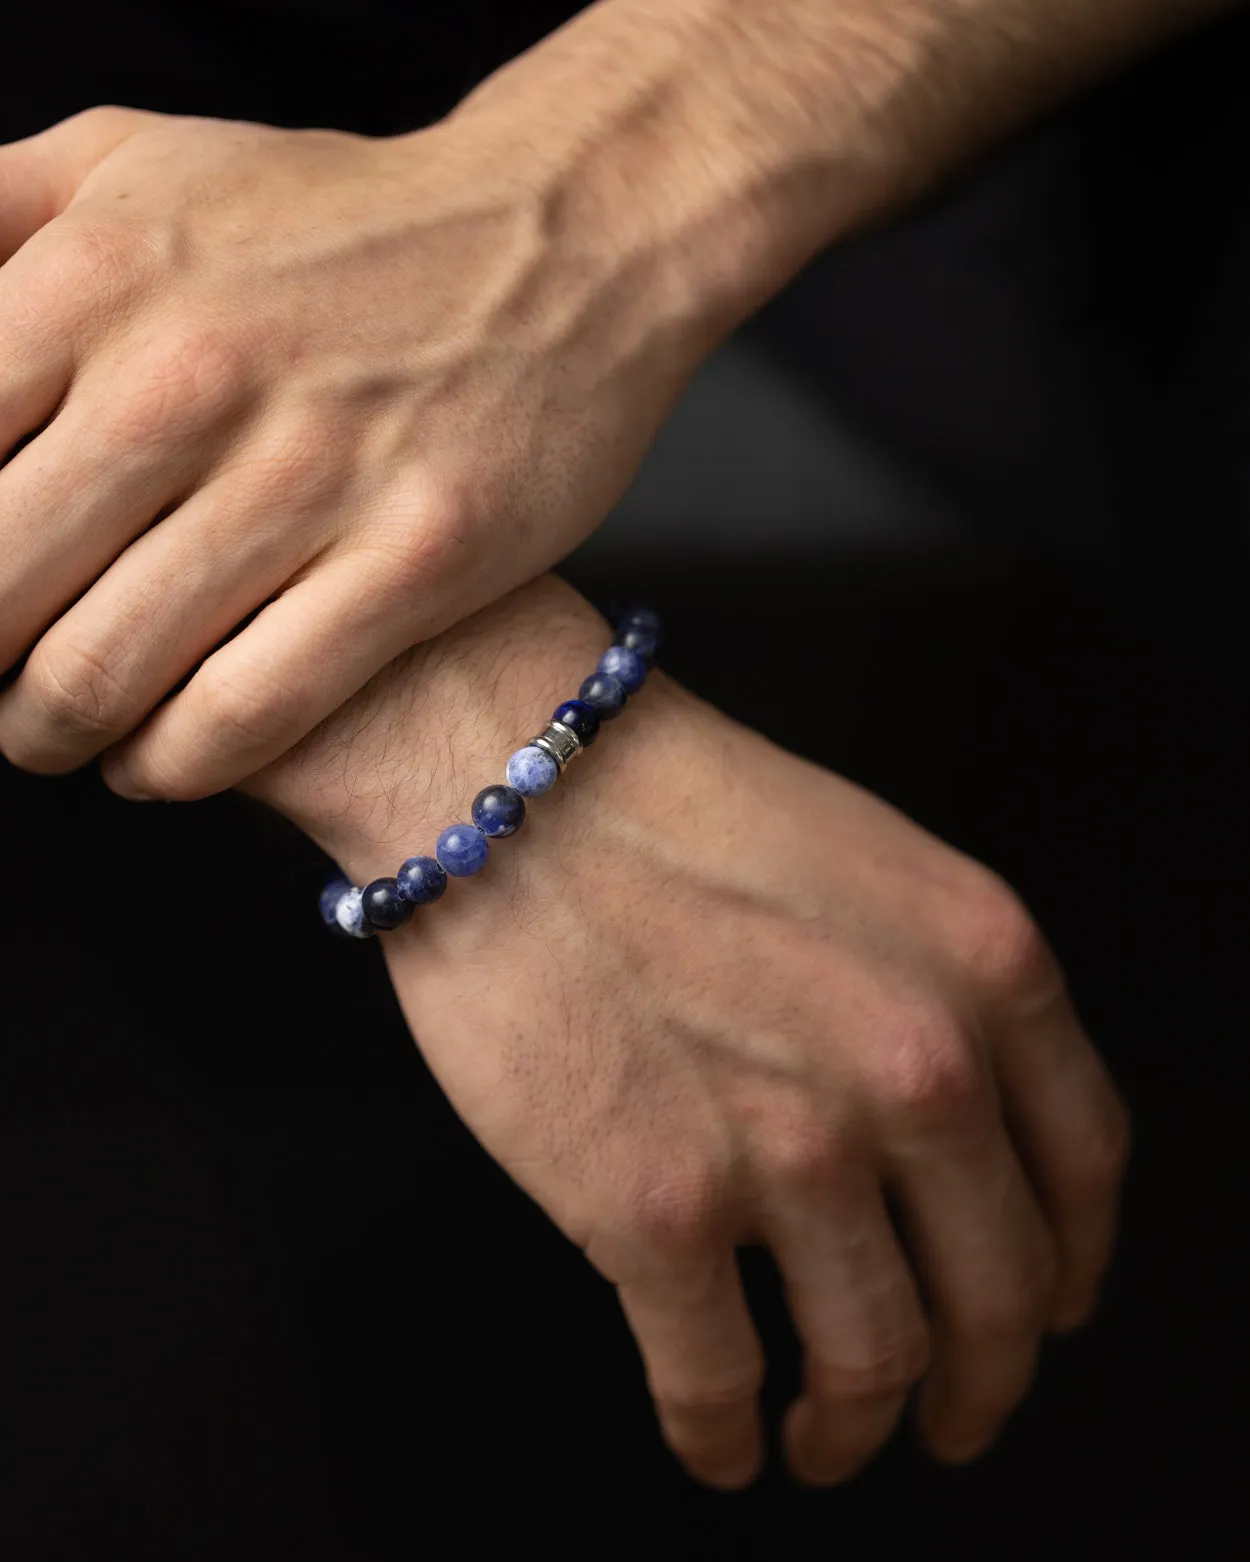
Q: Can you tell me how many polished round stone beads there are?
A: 12